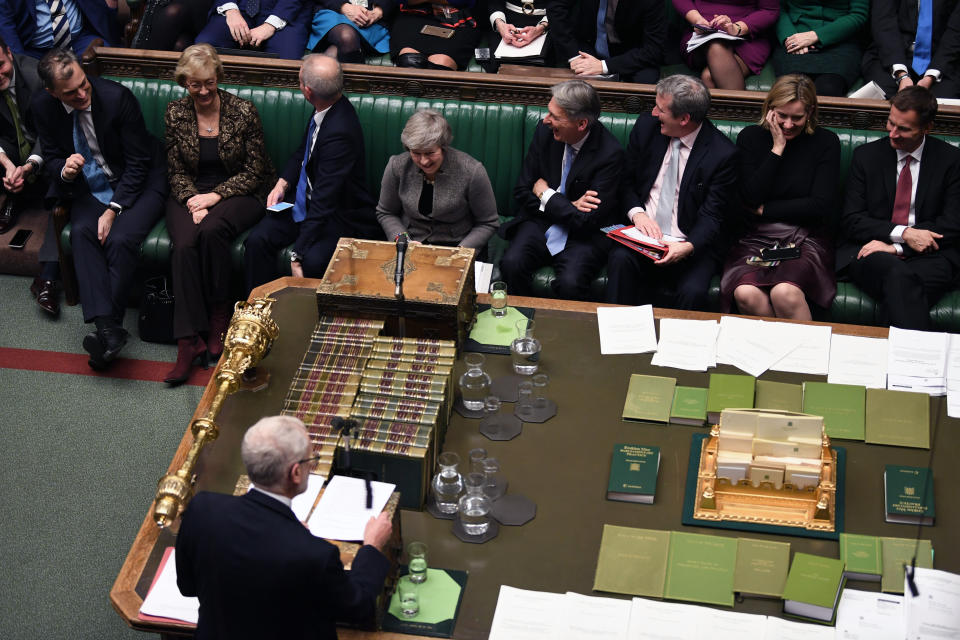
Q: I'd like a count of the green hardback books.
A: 14